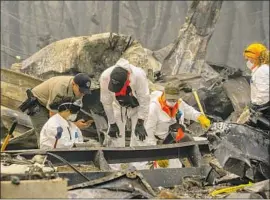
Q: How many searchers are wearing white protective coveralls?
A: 4